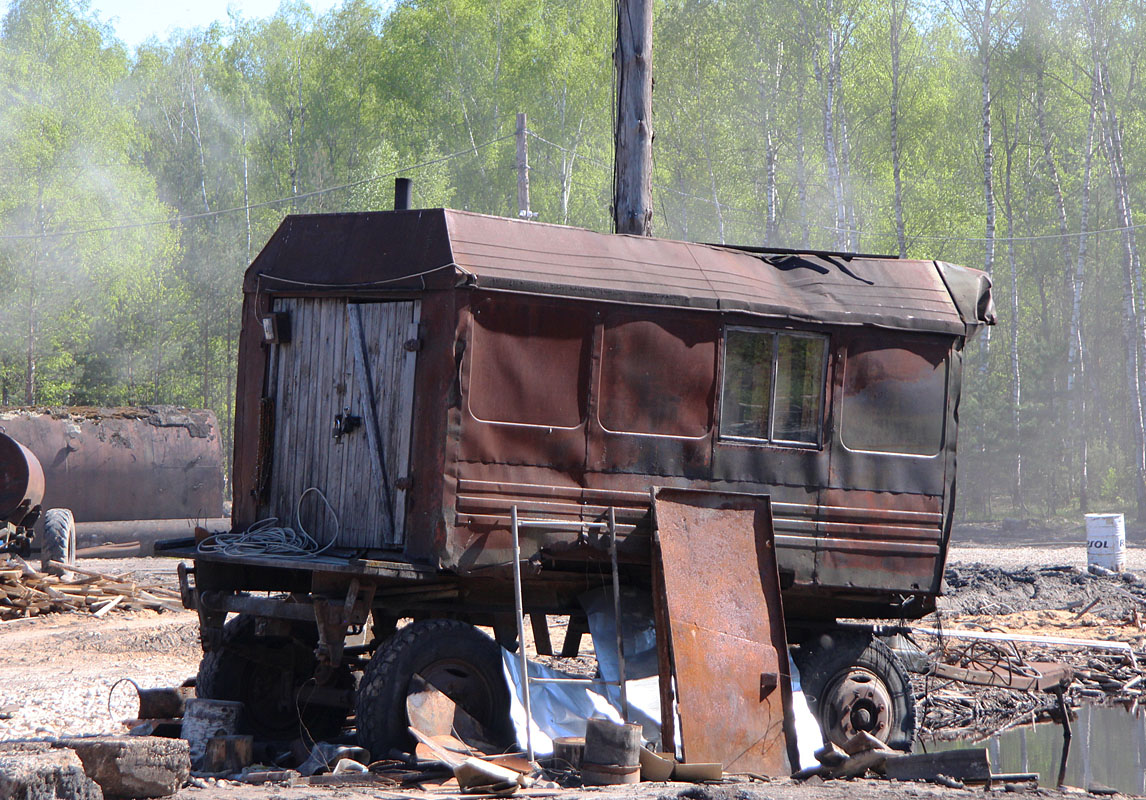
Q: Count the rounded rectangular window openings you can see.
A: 3